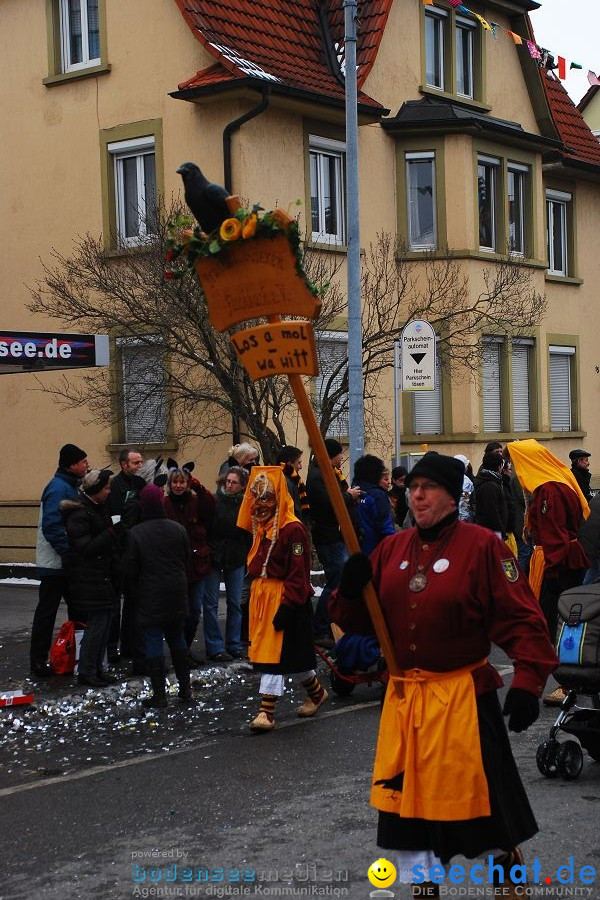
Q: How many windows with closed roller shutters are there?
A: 6